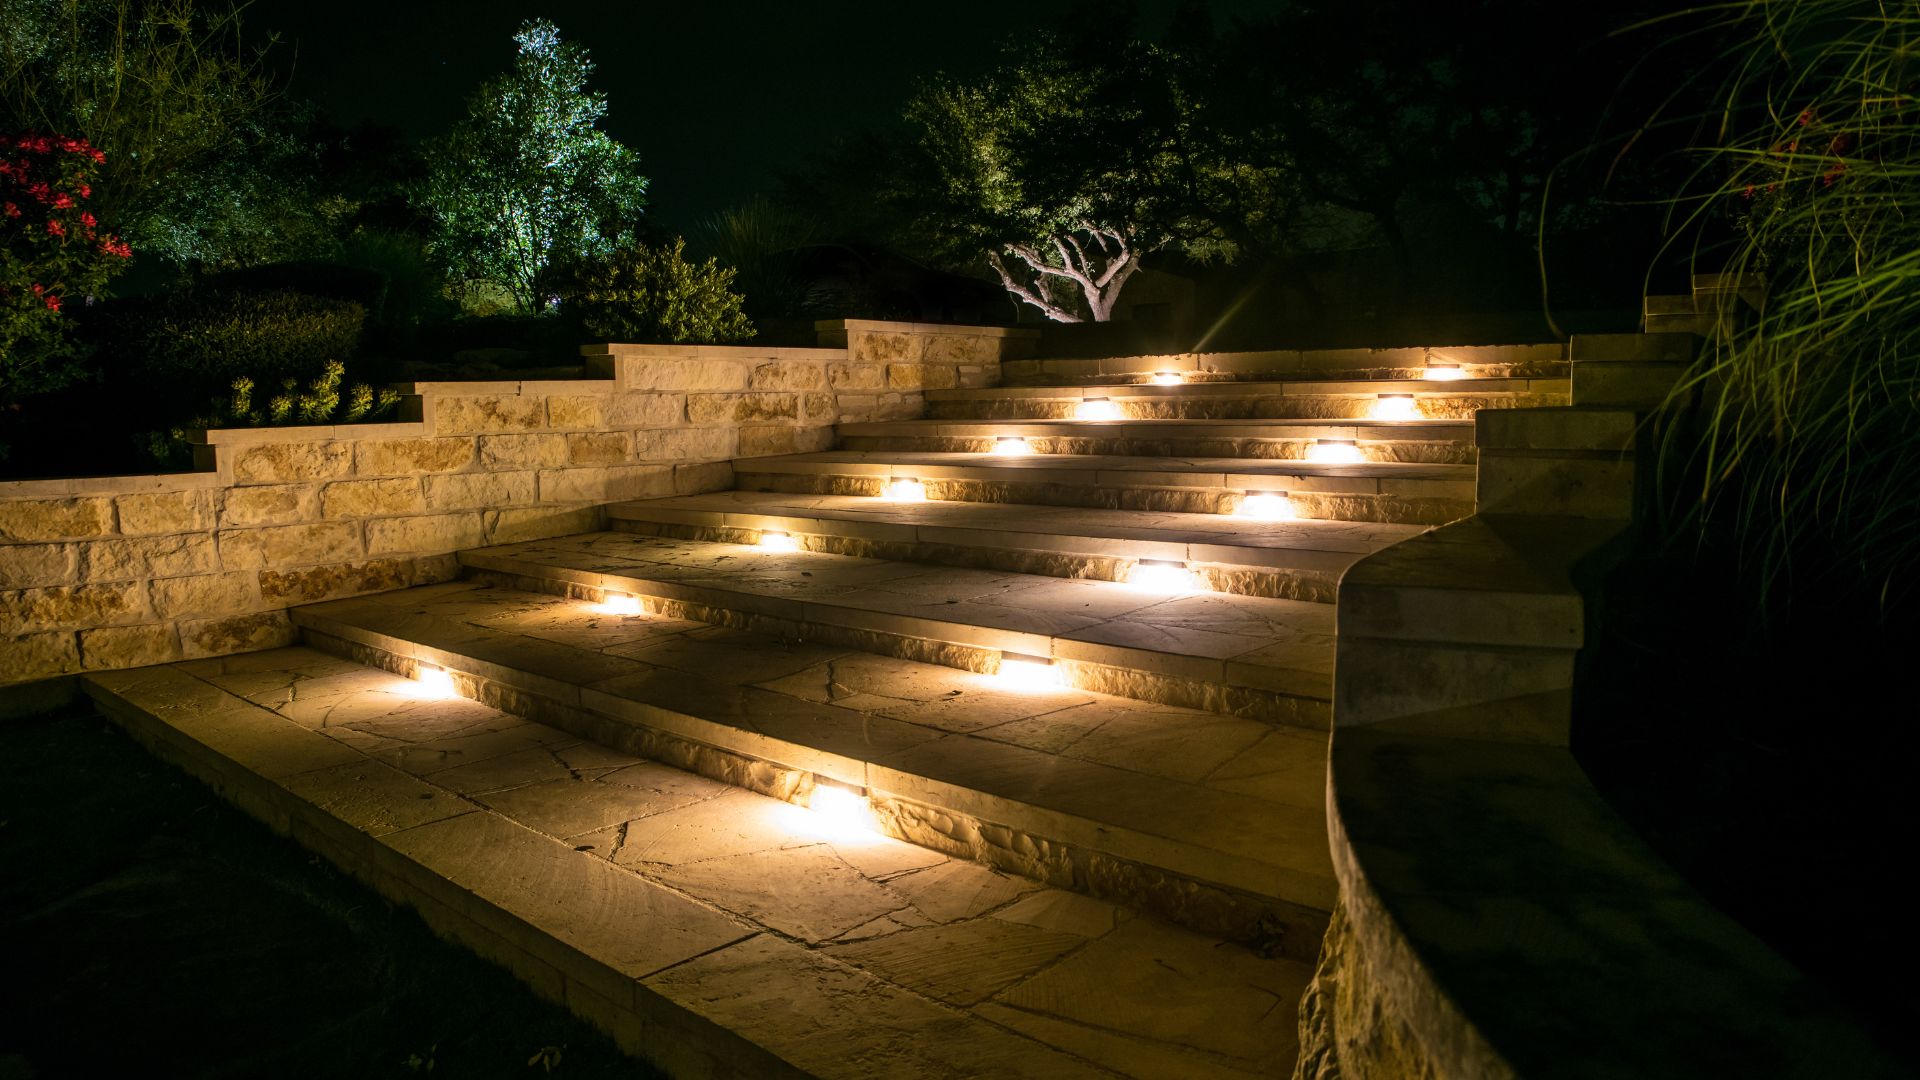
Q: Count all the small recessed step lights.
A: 14